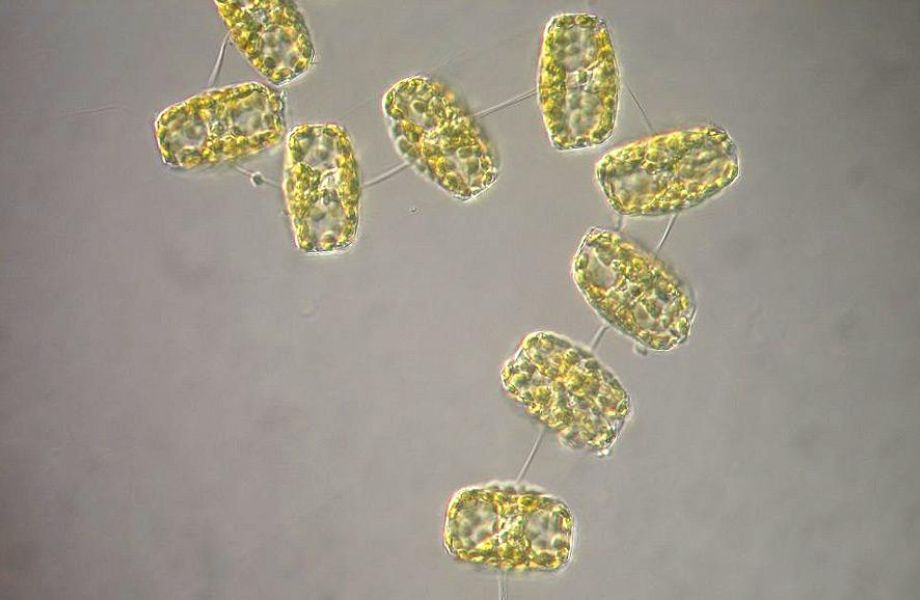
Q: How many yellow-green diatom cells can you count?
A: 9